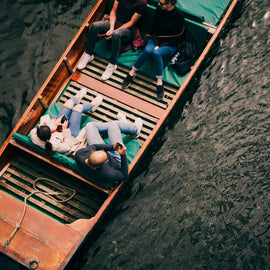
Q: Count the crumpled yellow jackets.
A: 0